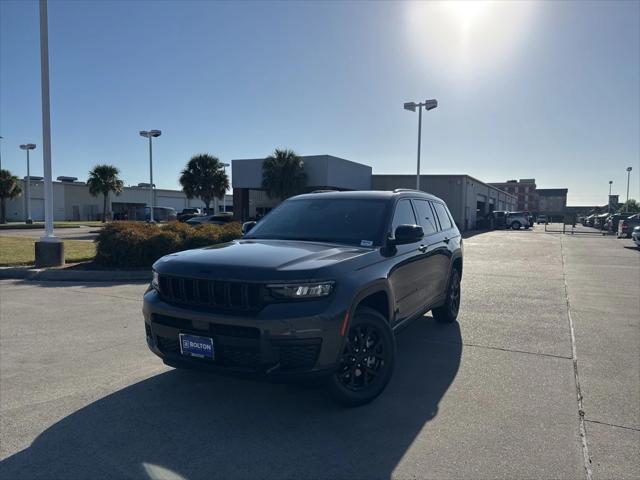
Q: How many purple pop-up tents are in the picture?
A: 0